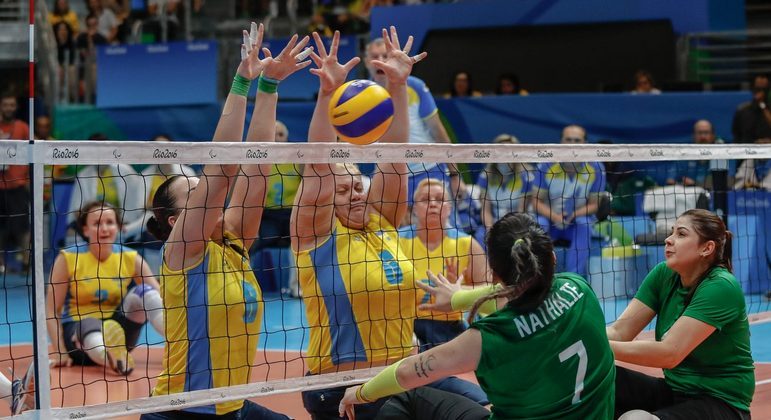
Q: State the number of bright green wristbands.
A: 2